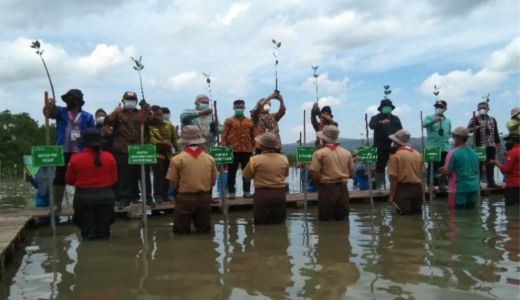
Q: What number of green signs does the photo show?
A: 7